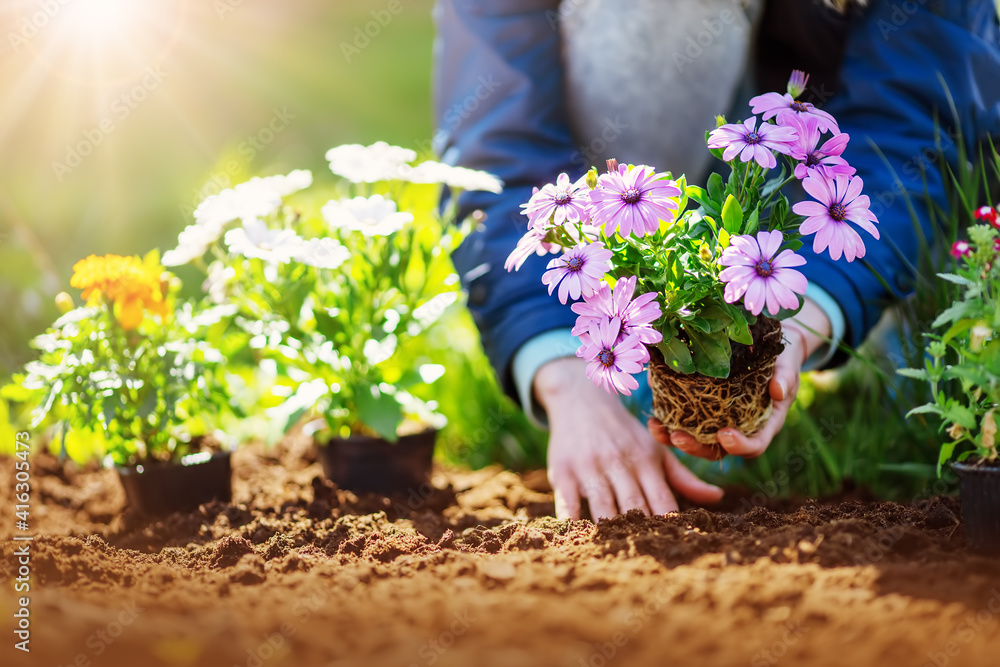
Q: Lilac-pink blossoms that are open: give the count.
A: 11